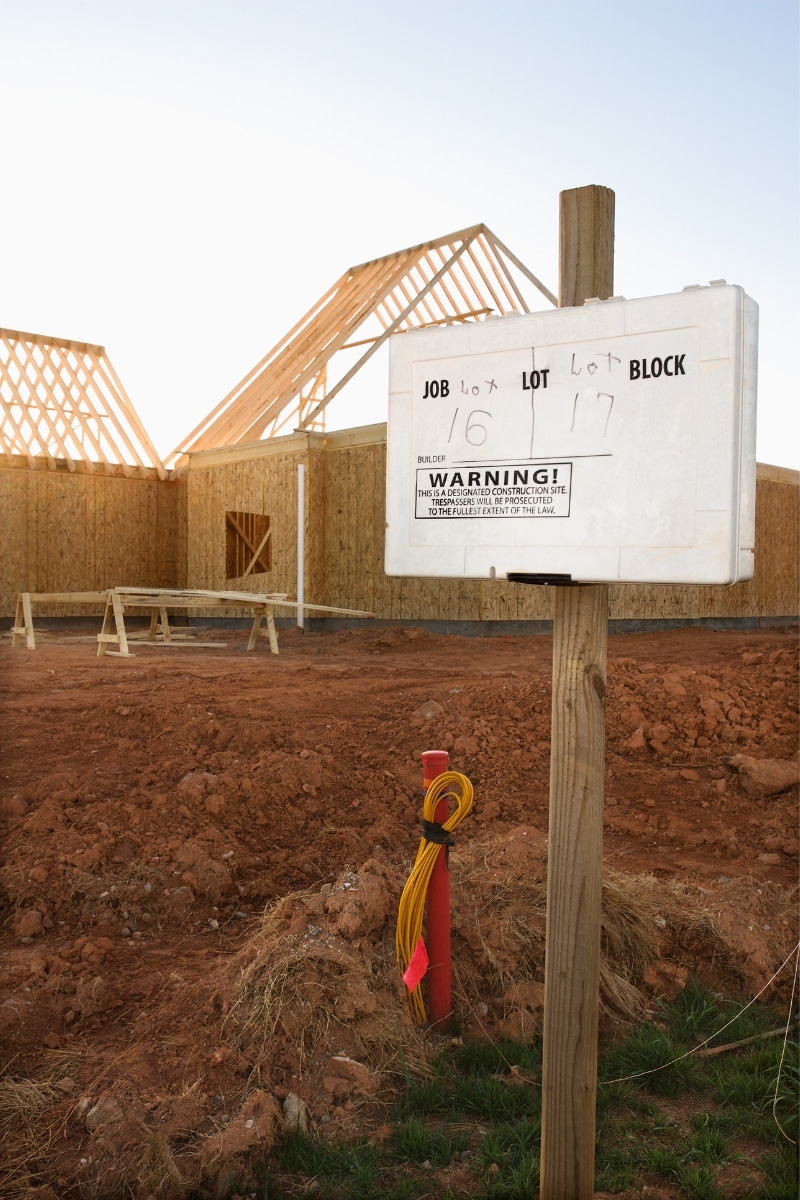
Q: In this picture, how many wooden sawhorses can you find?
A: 2